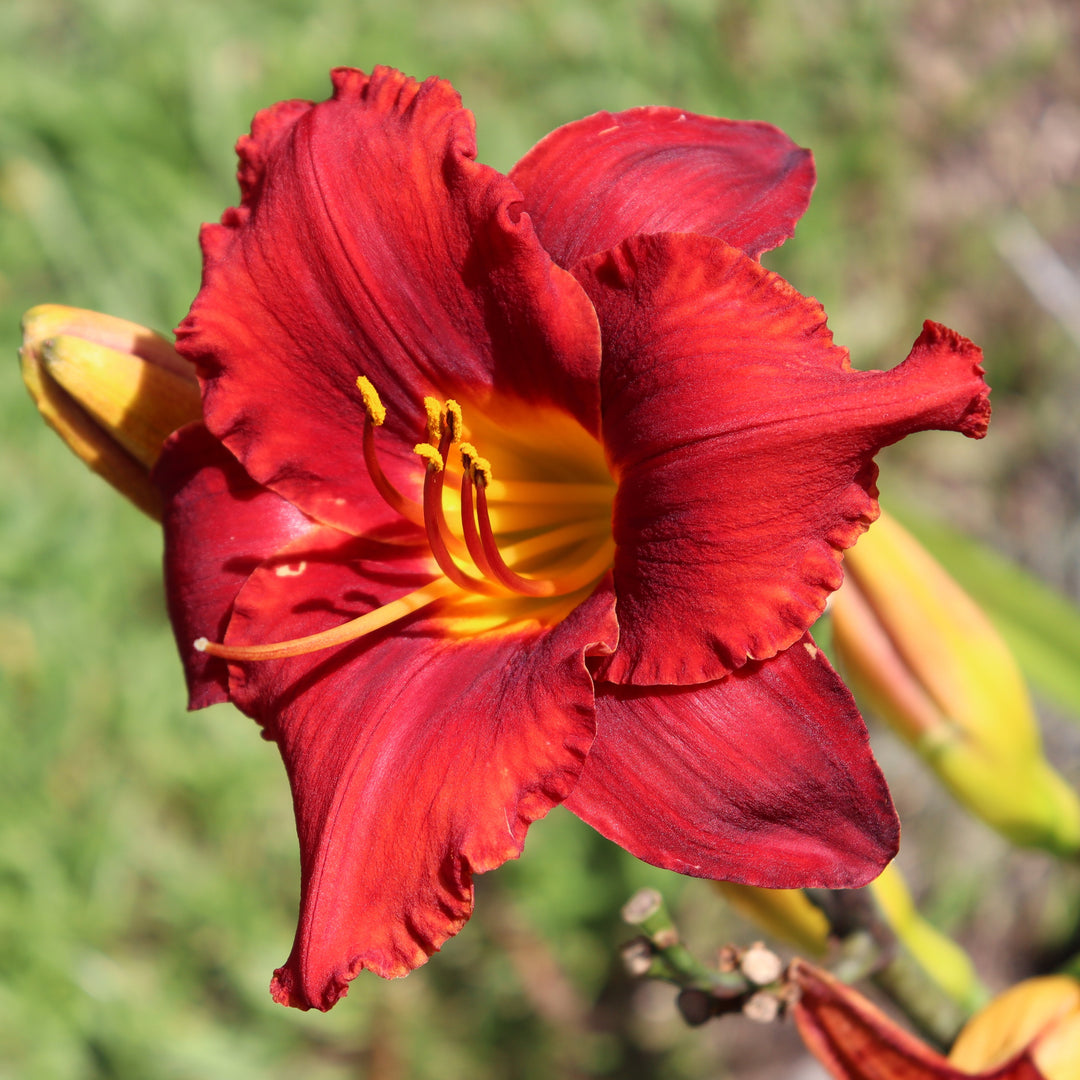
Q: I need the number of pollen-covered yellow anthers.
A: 6